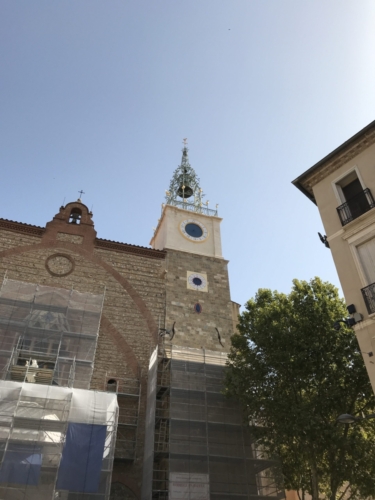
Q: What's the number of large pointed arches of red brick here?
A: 2